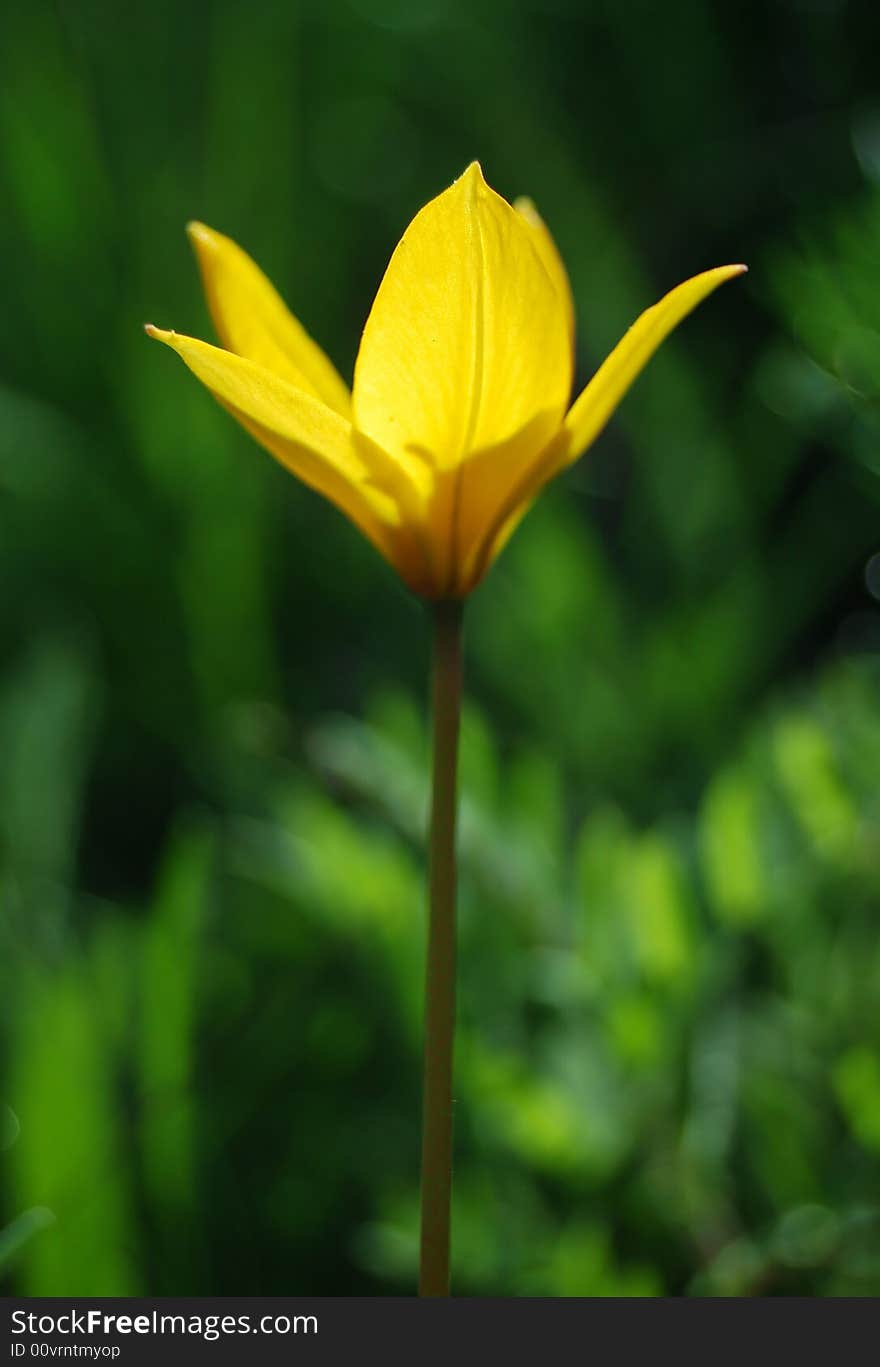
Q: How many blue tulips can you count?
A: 0